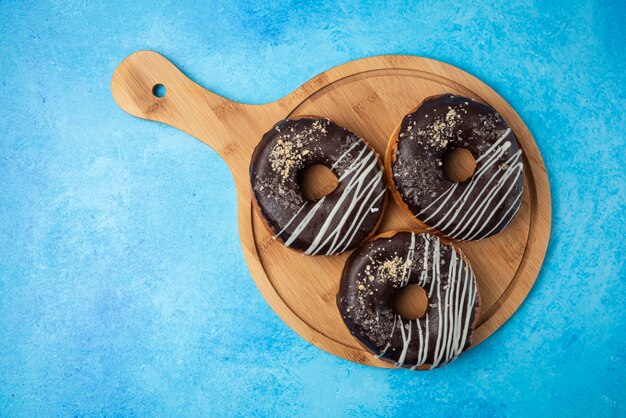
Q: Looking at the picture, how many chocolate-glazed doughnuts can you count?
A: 3